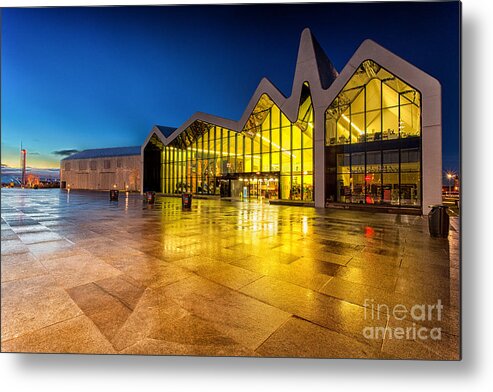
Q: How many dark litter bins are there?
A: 4